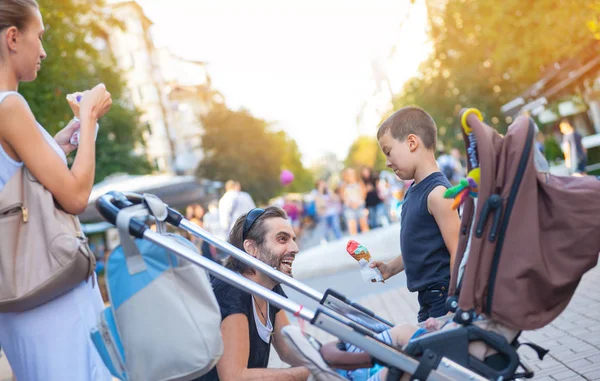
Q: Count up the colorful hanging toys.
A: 1